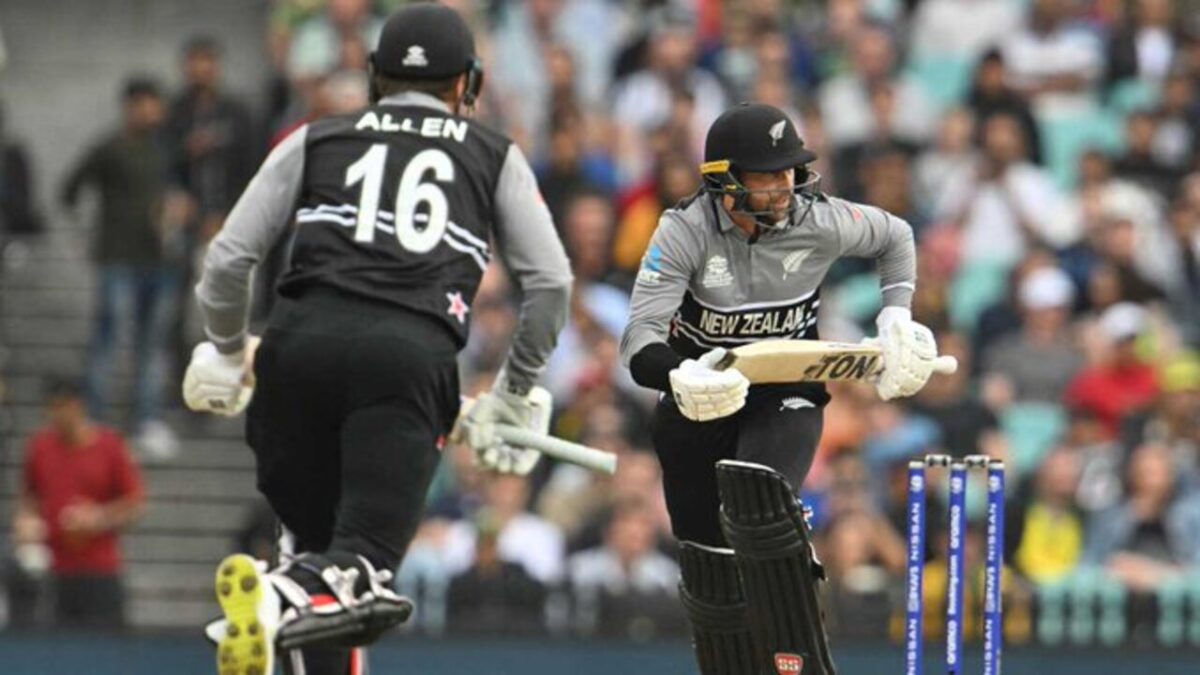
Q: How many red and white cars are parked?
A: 0